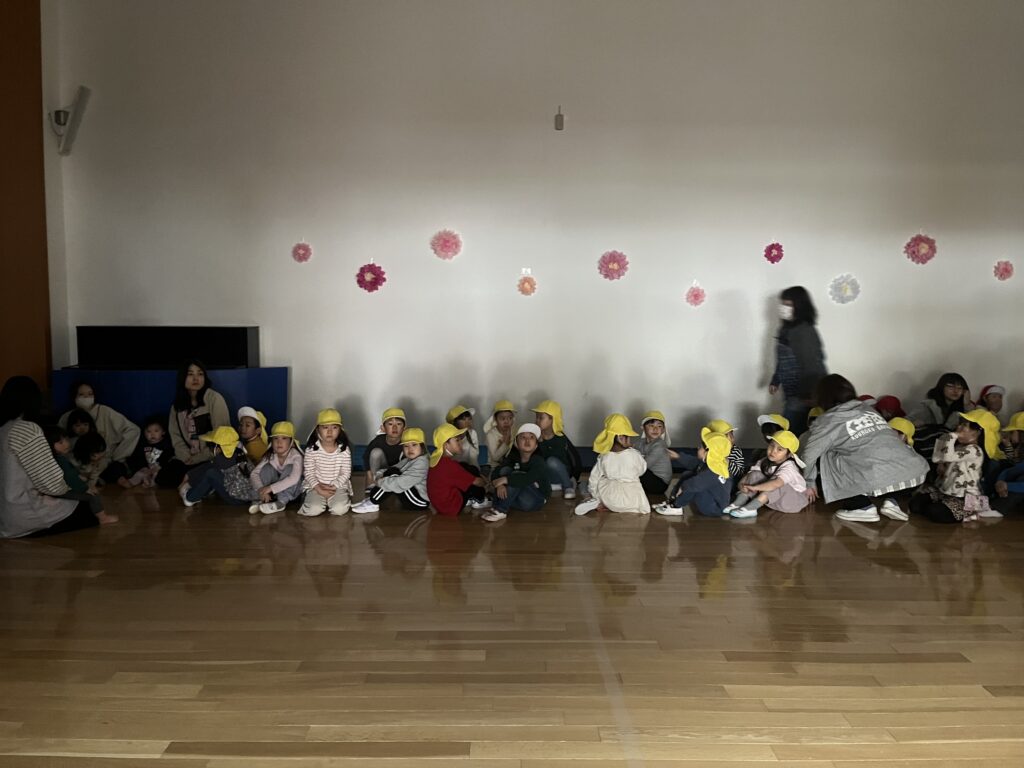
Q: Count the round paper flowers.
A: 10